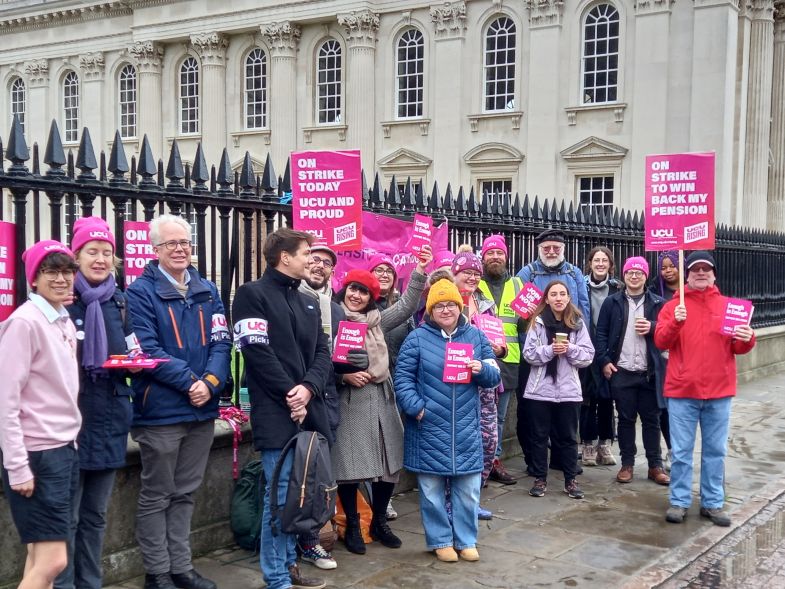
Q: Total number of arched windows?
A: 9